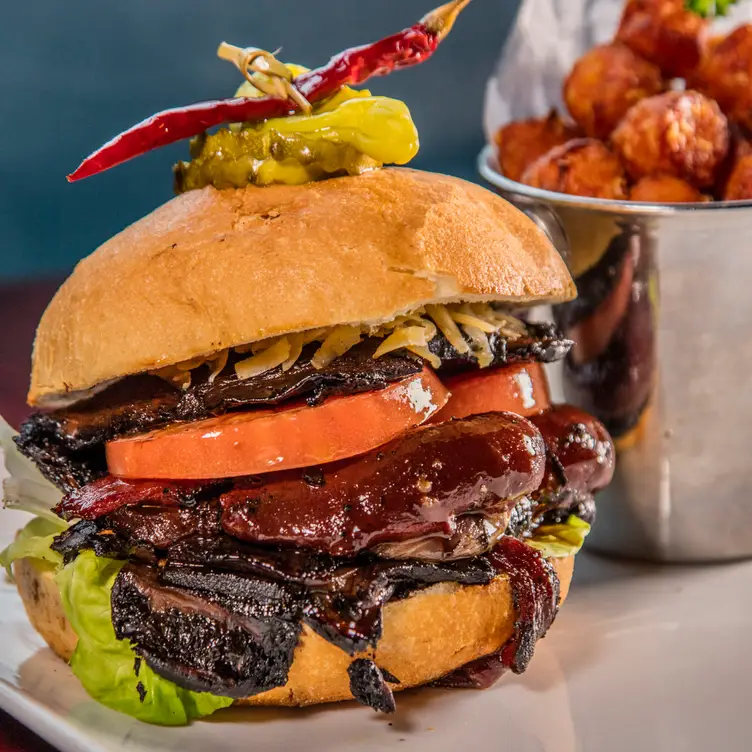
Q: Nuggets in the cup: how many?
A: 8